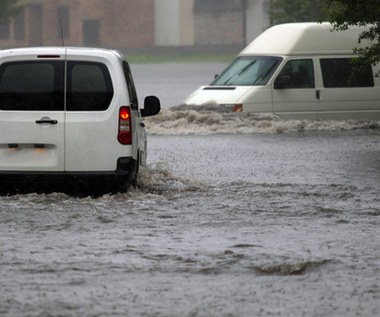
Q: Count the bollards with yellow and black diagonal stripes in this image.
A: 0